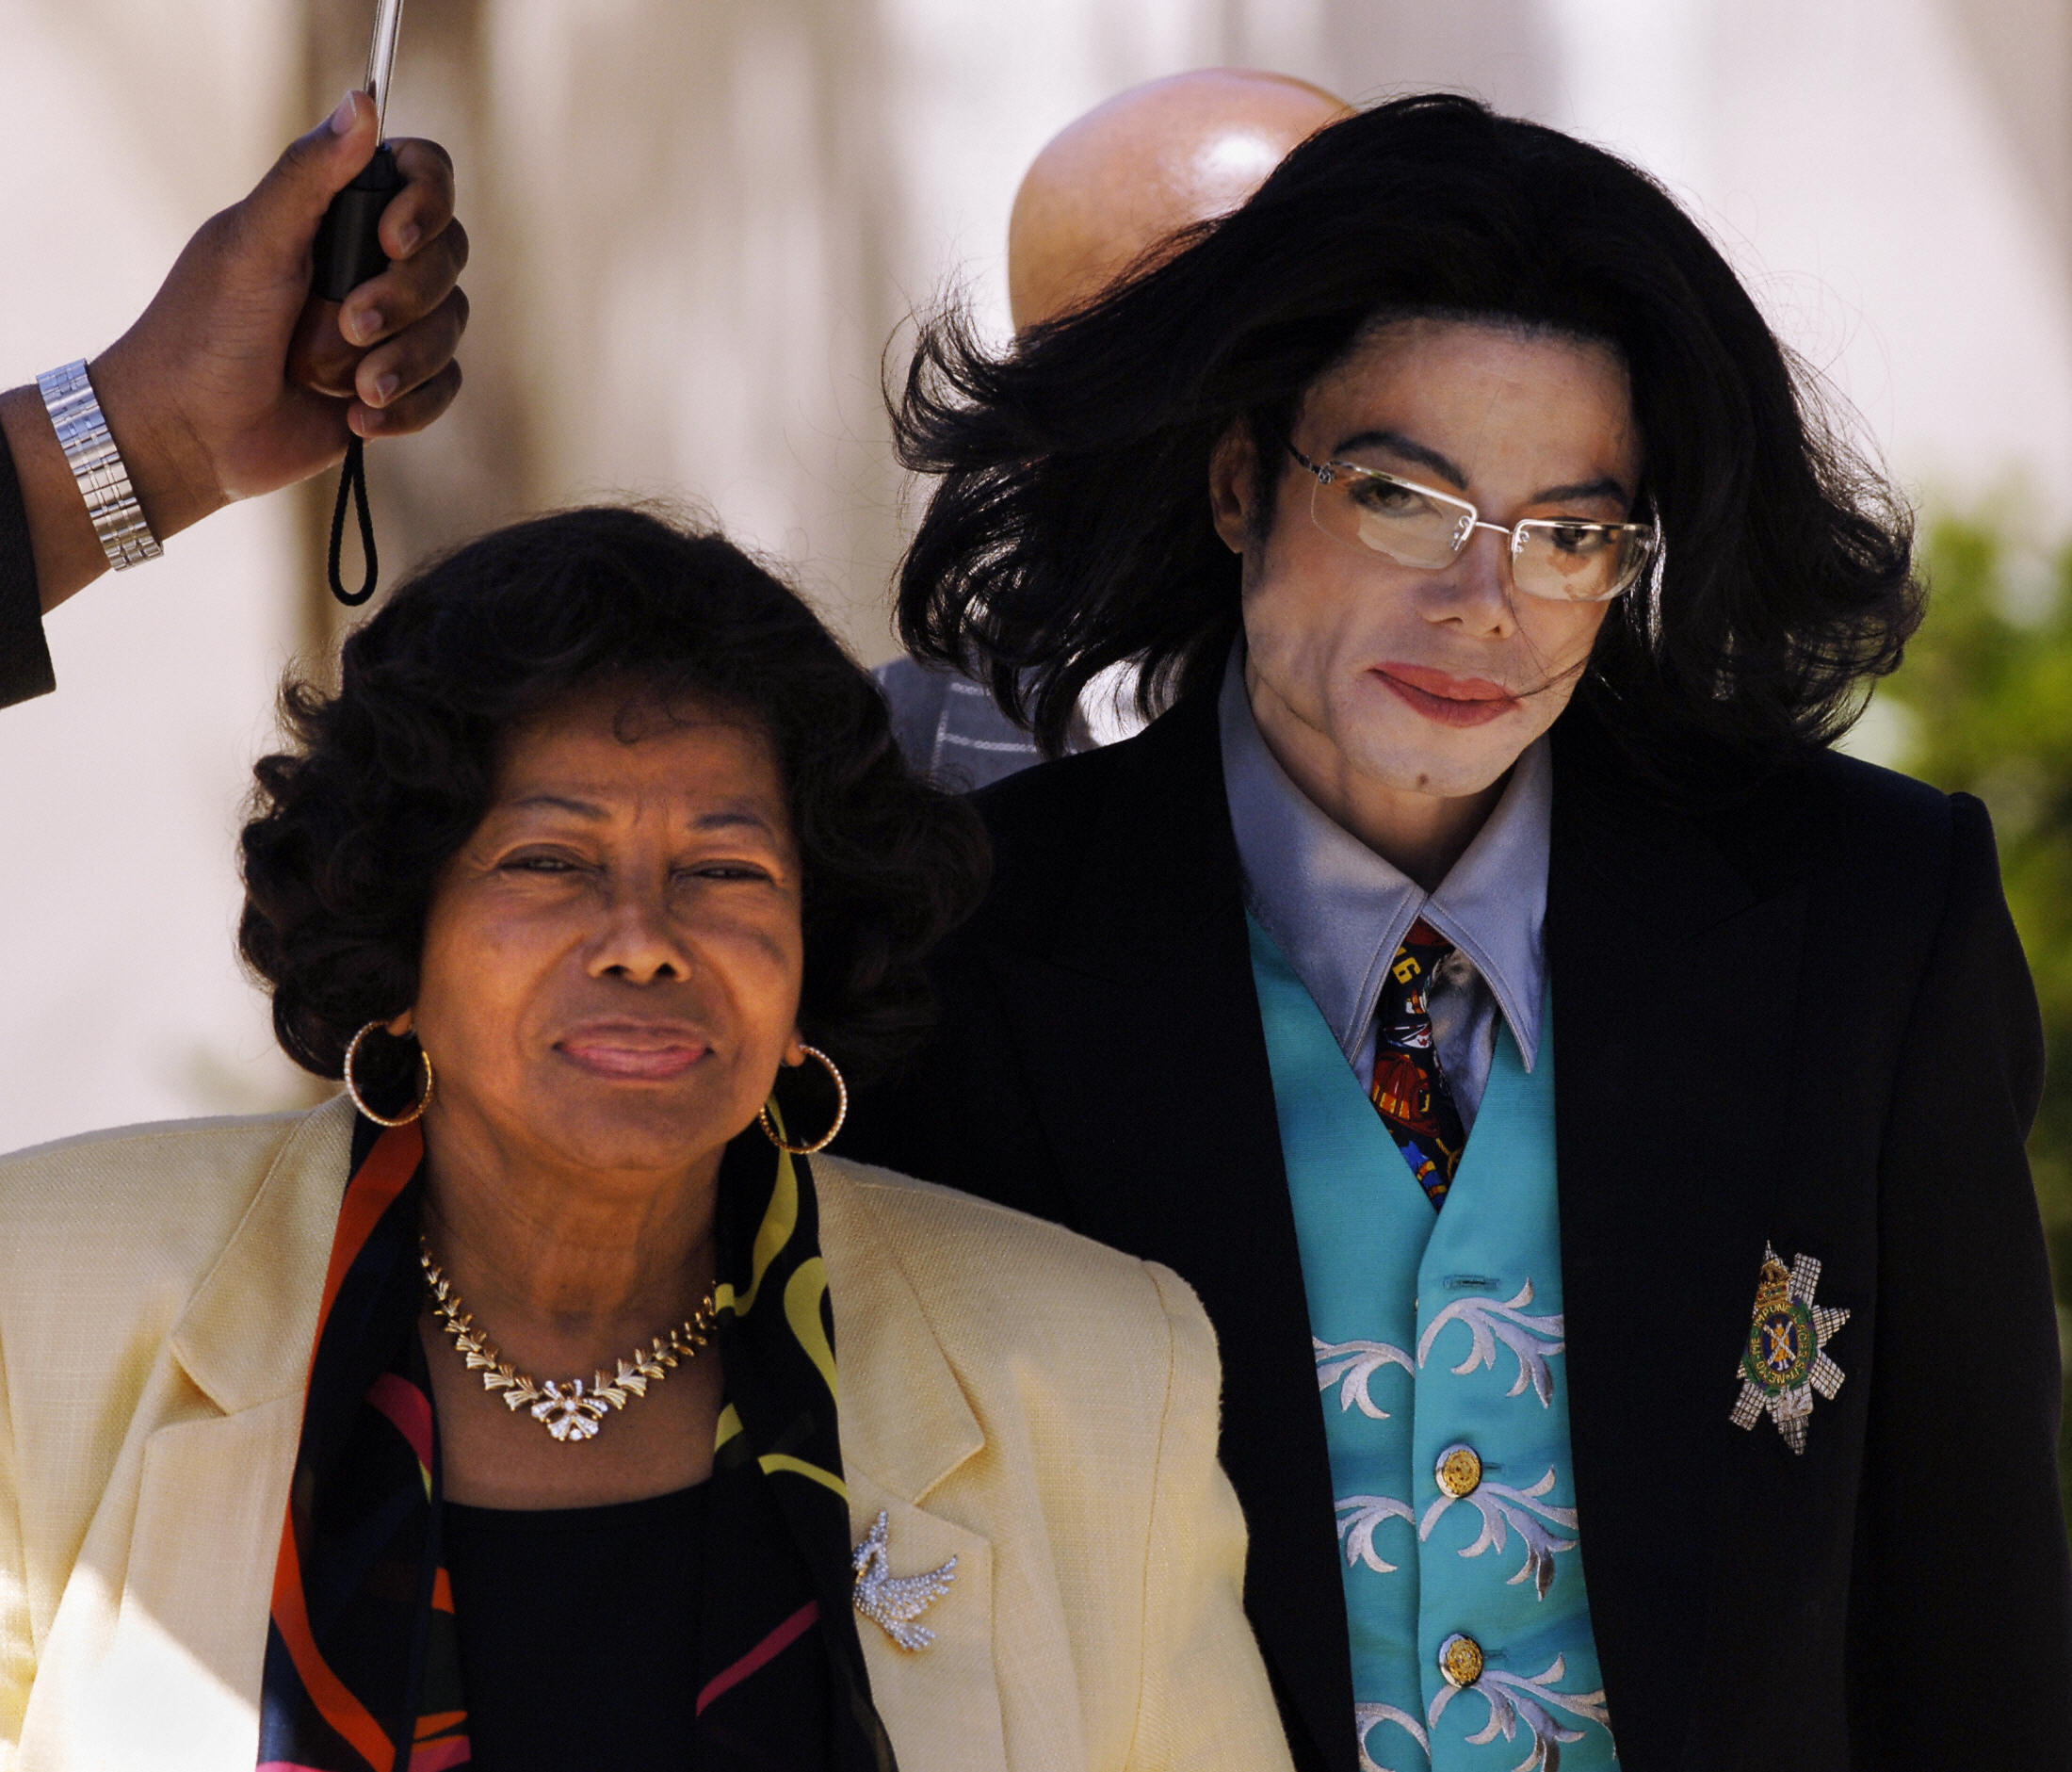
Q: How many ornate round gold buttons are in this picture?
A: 2